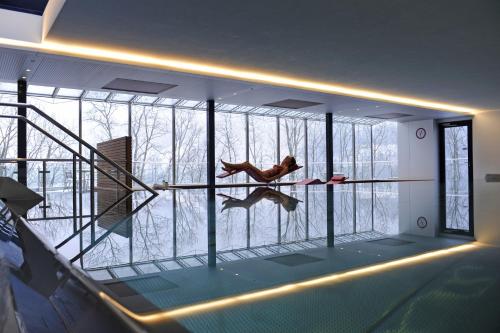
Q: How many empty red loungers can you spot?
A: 2